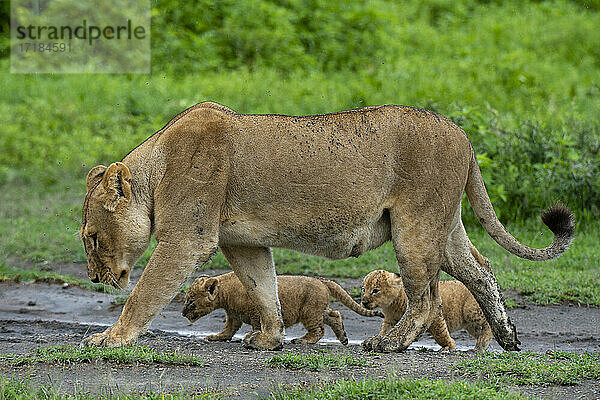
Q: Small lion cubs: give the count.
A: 2